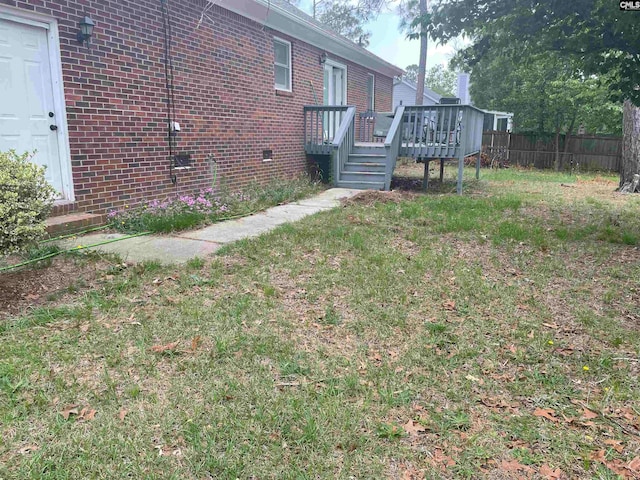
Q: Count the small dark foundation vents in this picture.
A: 2